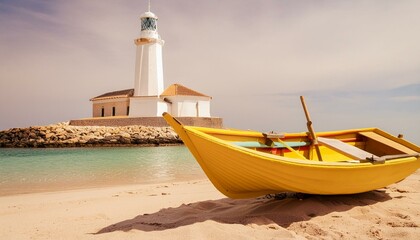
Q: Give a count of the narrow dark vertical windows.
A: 3